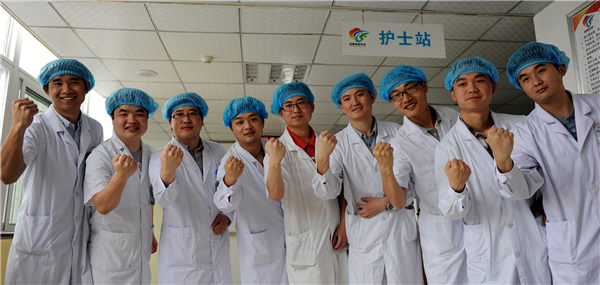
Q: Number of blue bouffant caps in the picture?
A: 9